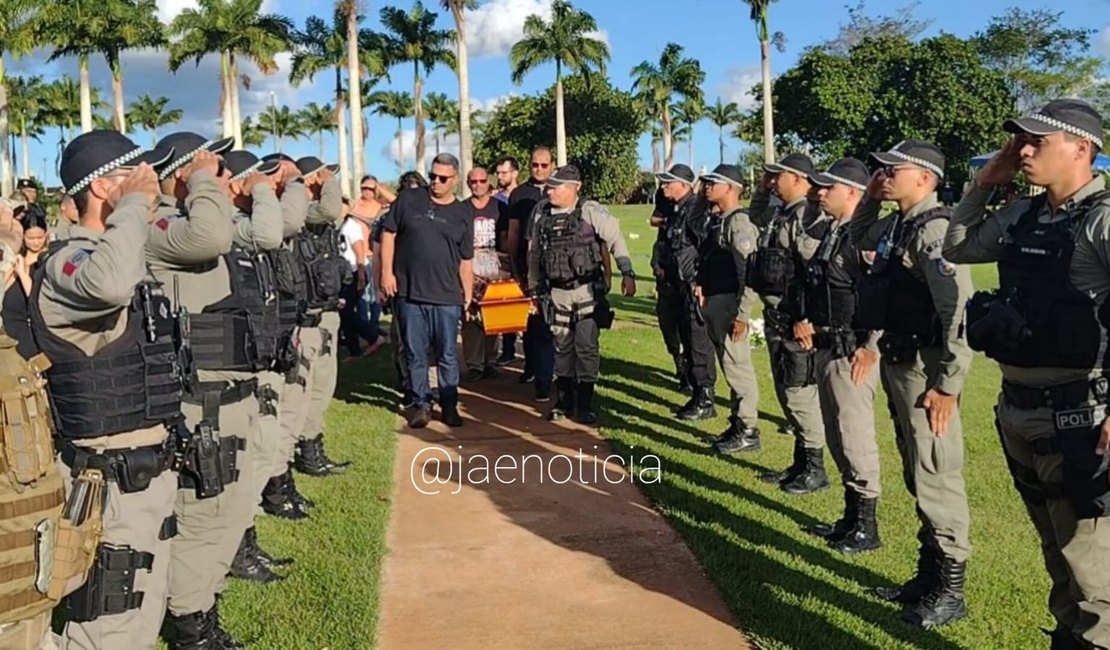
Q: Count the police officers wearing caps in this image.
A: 12